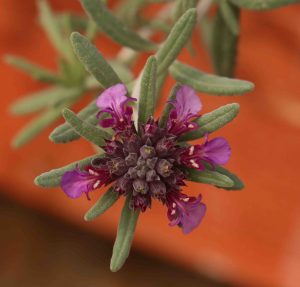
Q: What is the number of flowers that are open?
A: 5